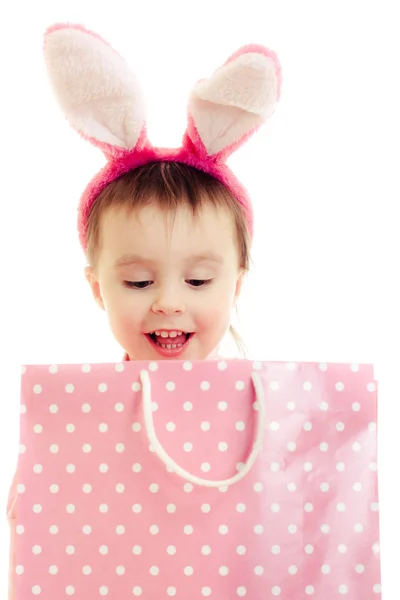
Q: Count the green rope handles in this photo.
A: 0